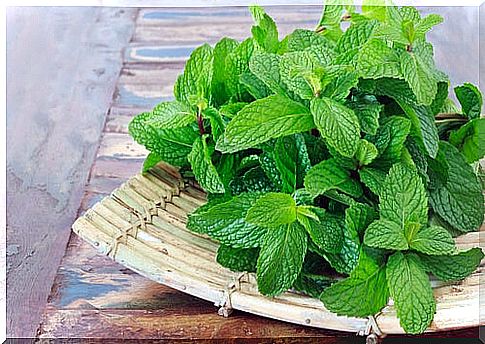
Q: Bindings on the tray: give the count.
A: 3